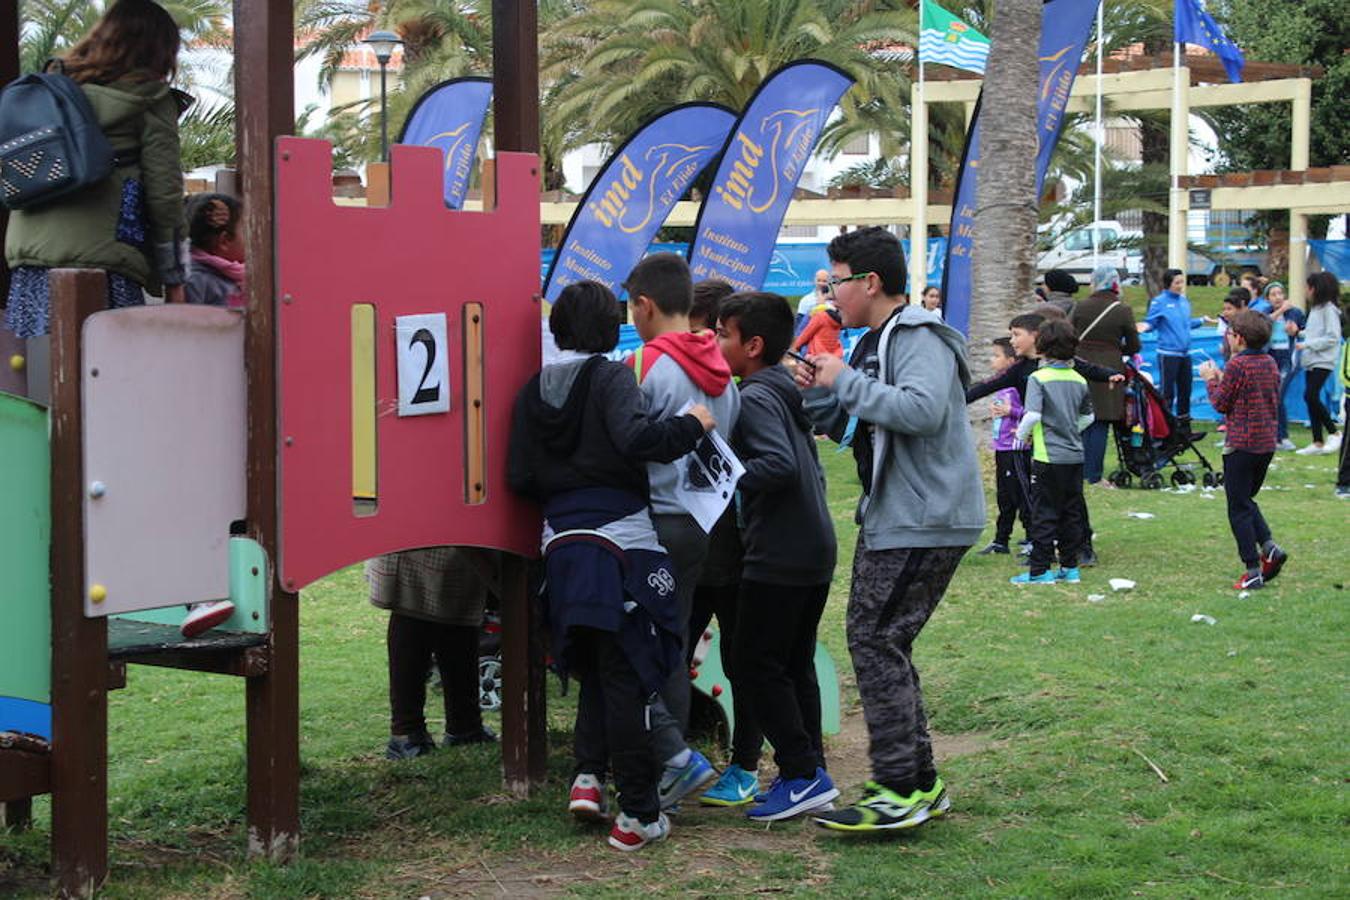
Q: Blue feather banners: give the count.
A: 4